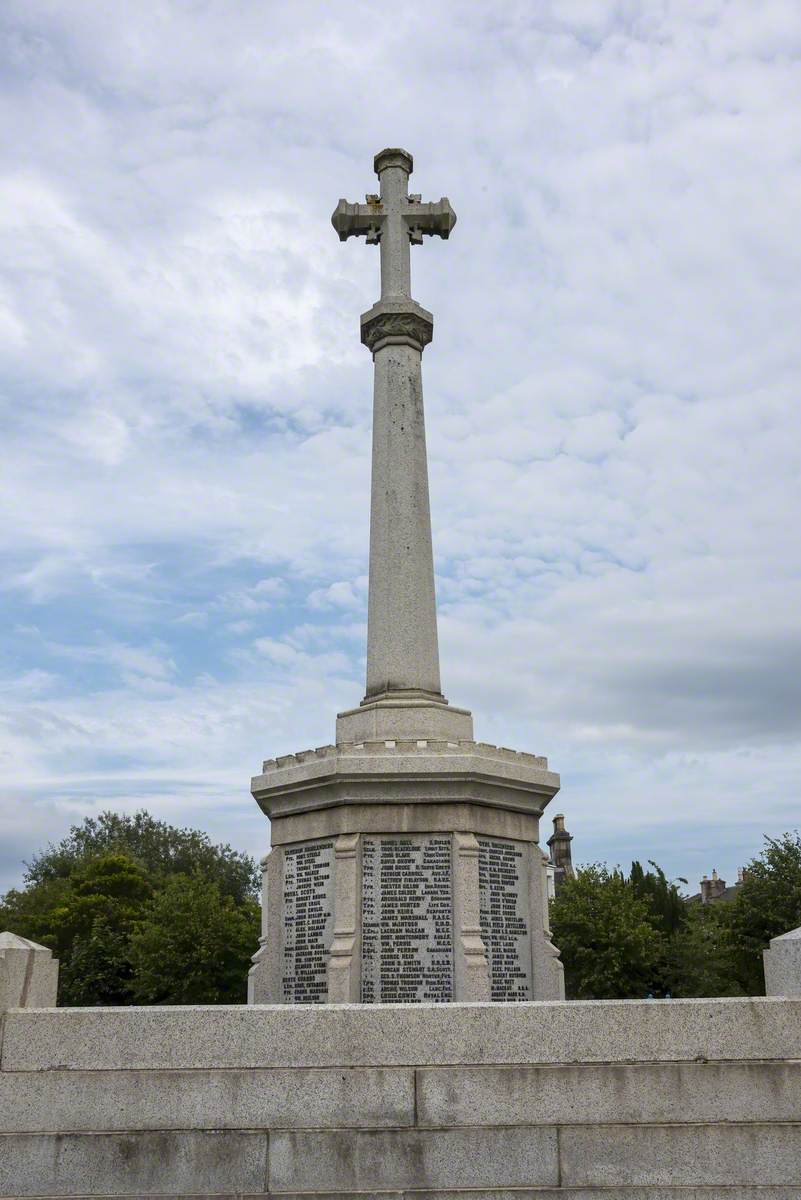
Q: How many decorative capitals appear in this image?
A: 1